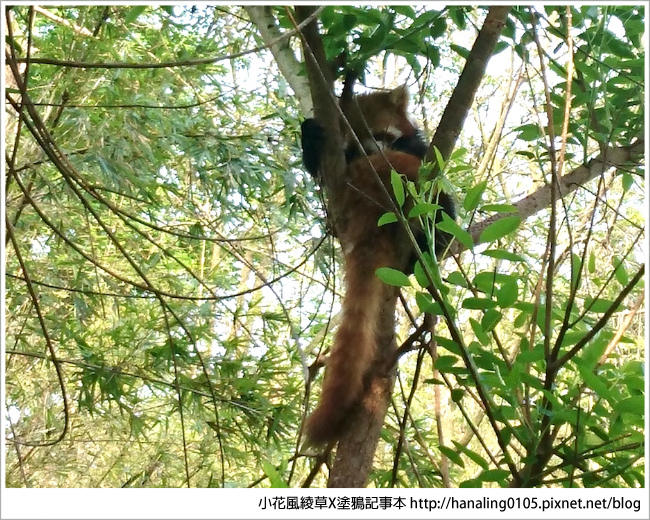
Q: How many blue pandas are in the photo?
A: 0